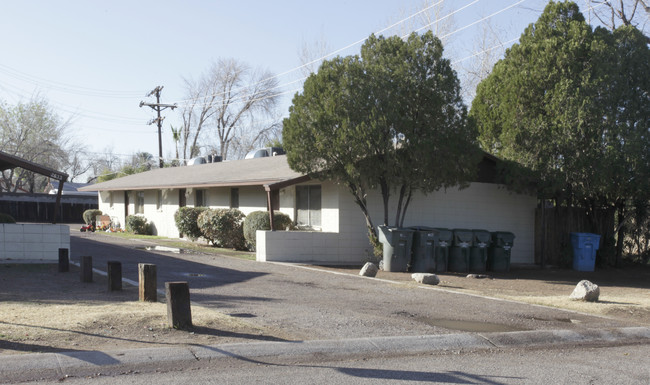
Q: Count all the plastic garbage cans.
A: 7